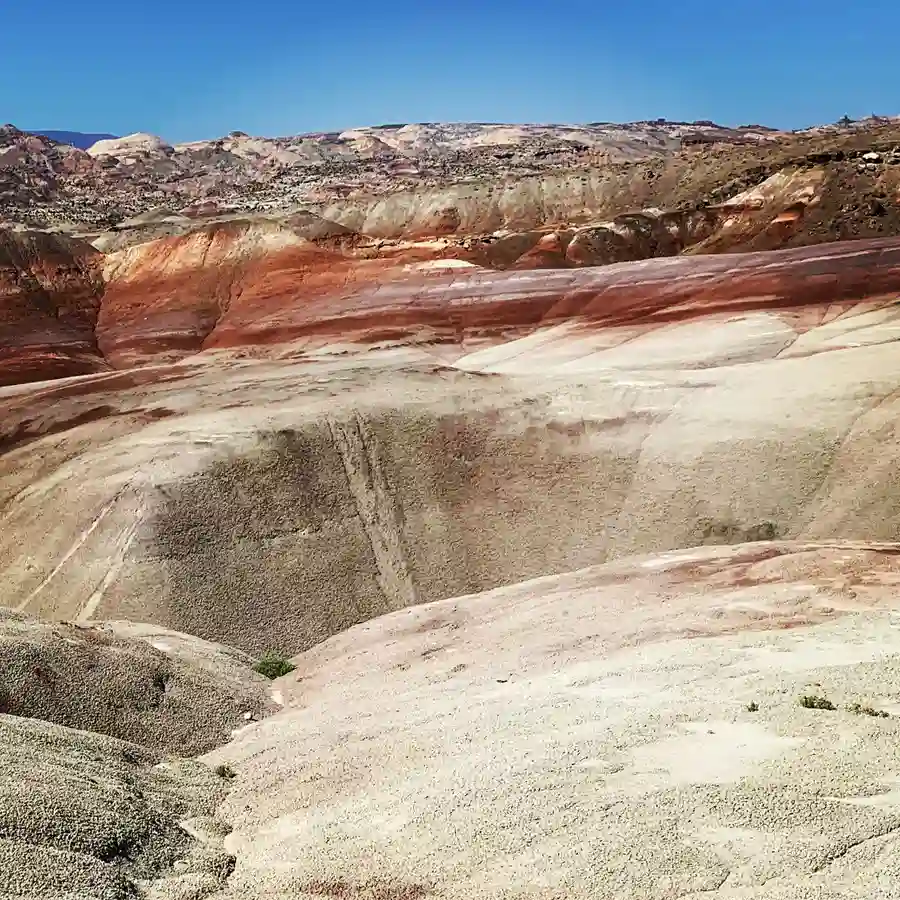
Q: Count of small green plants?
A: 5